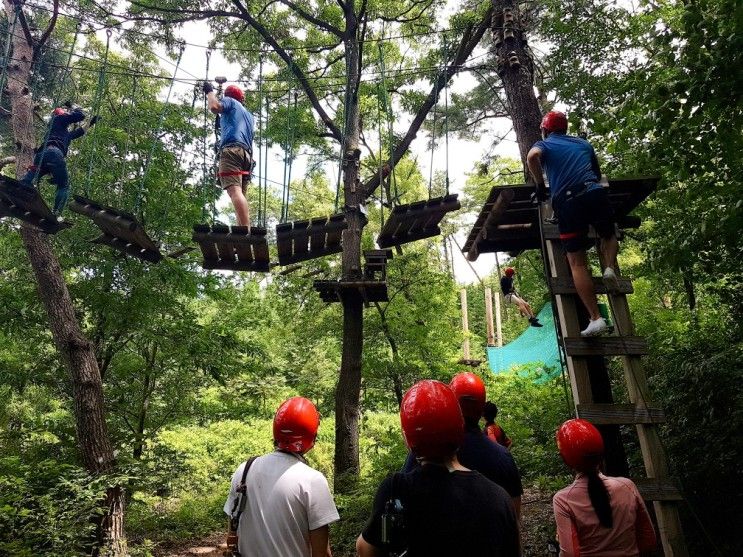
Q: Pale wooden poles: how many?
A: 3